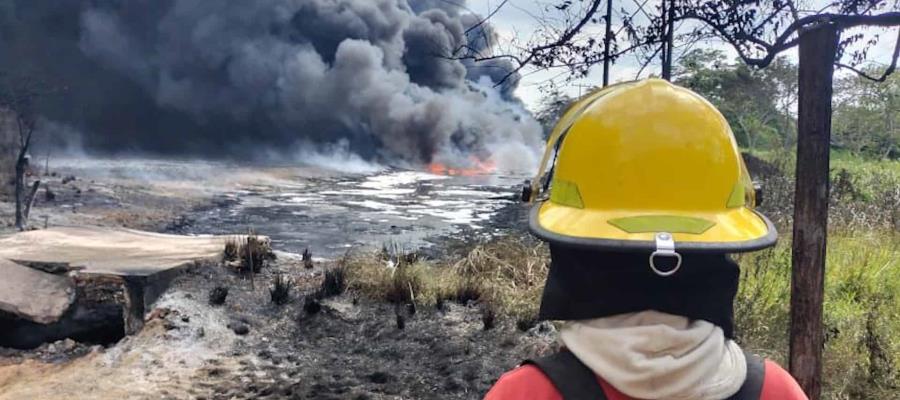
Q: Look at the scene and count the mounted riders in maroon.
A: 0